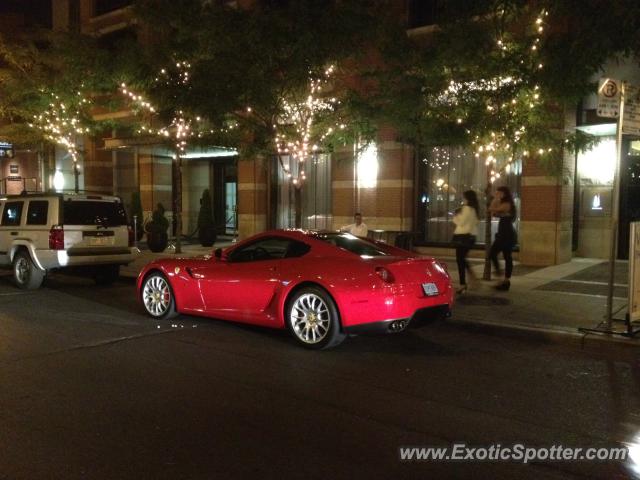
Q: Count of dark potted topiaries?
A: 3